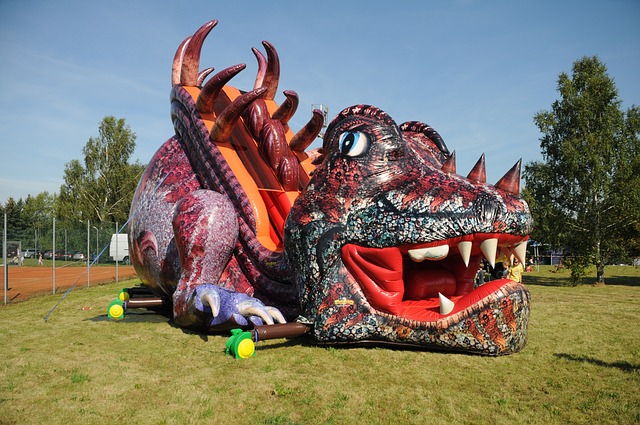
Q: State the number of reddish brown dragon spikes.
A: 12